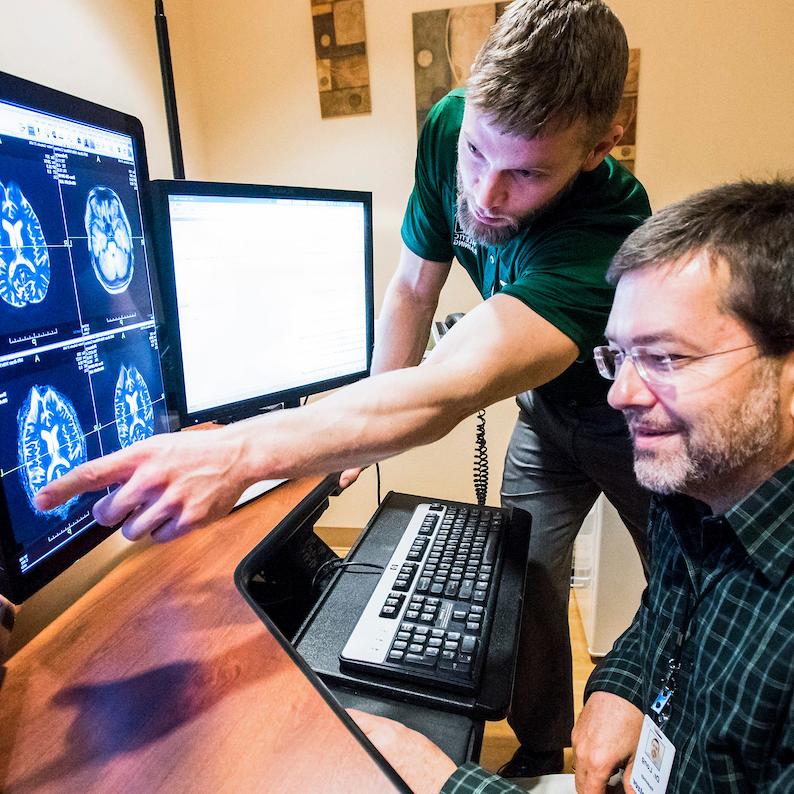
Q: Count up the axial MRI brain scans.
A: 4